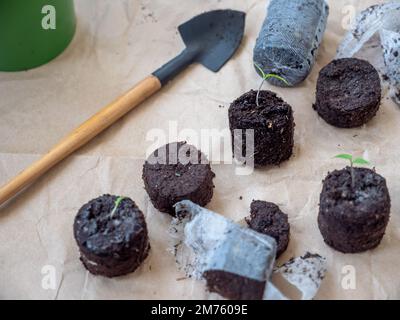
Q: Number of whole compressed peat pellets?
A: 5